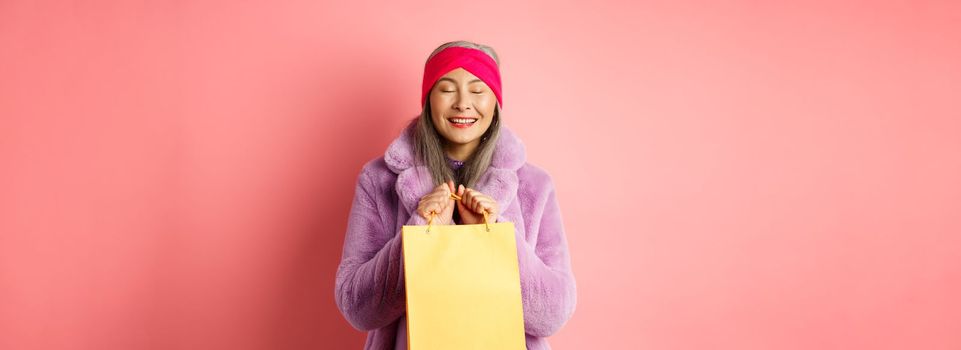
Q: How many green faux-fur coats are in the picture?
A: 0